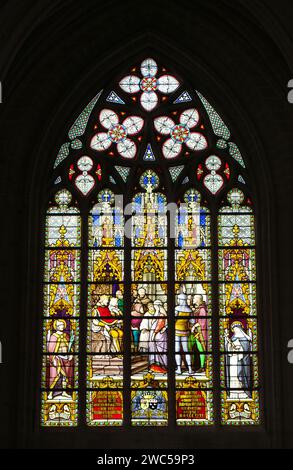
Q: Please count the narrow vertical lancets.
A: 5